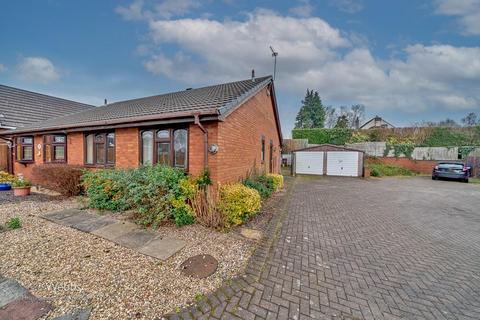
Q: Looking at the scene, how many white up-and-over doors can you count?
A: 2